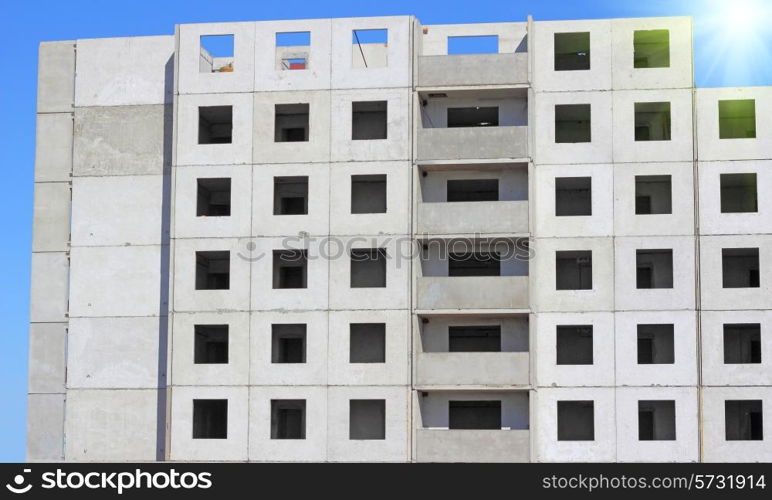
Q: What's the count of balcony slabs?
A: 6